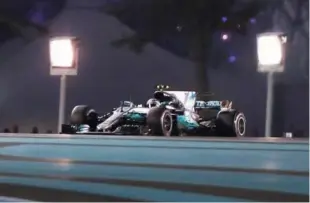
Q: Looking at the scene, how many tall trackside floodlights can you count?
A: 2